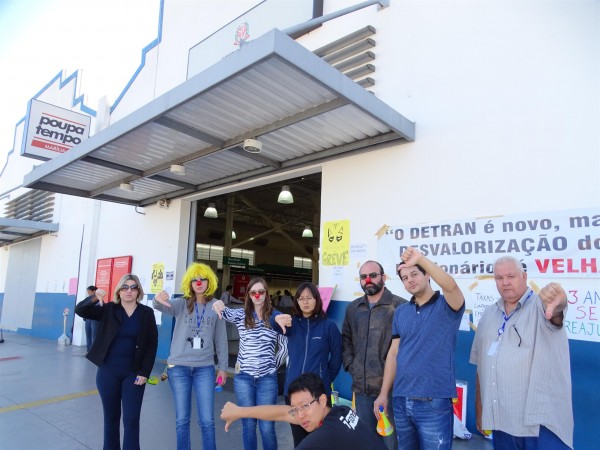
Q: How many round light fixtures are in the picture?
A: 7